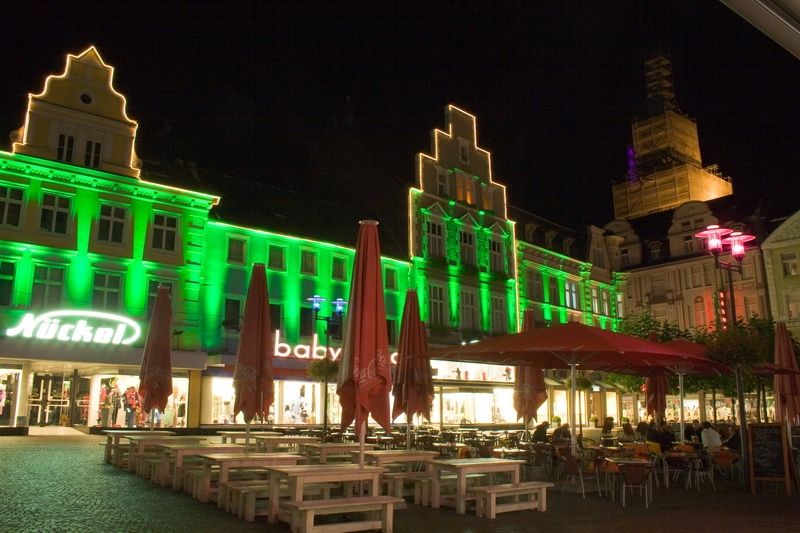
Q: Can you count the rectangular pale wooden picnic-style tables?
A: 10